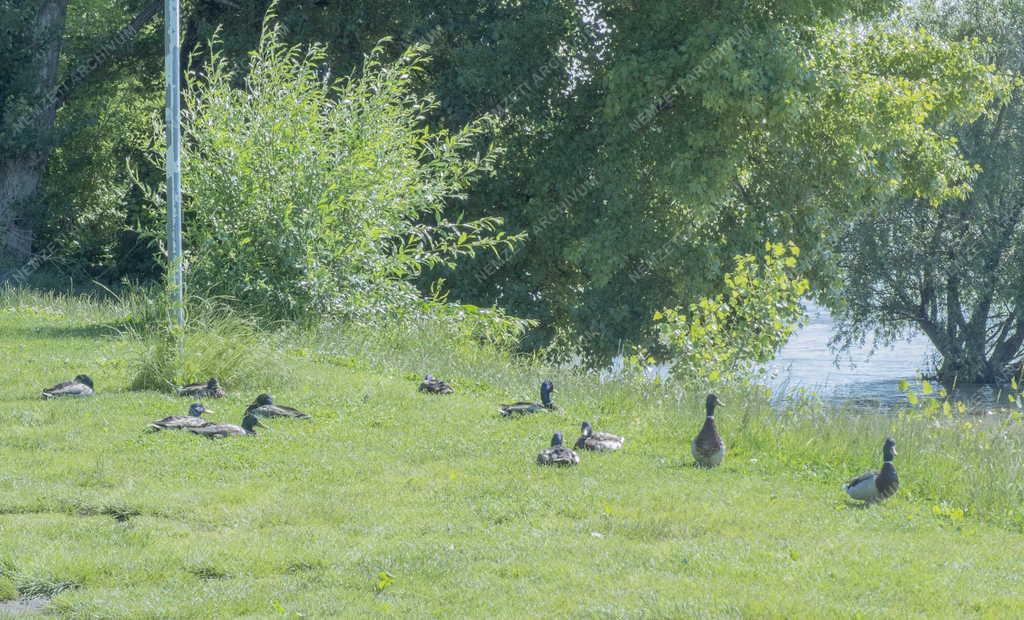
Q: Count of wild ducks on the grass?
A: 11